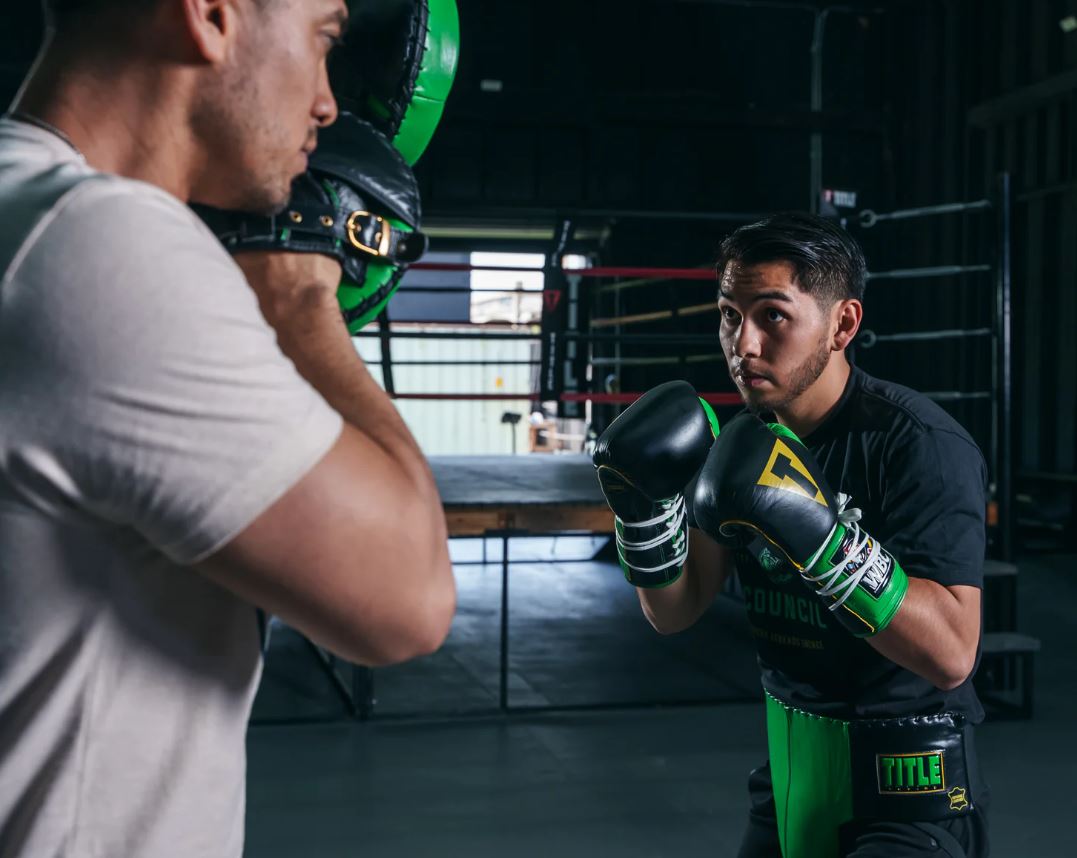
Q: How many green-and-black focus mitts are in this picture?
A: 2